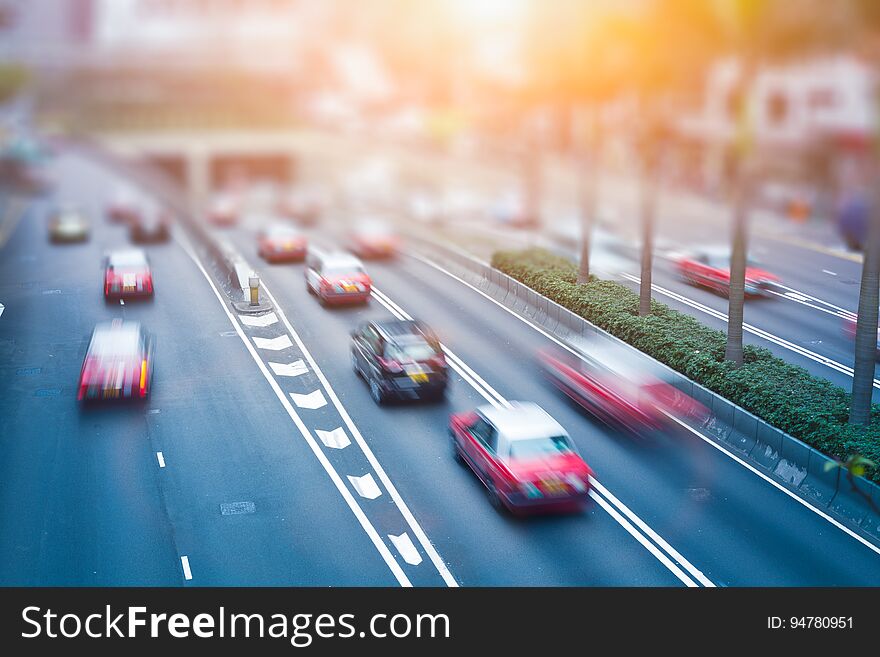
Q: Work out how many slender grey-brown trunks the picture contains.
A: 4